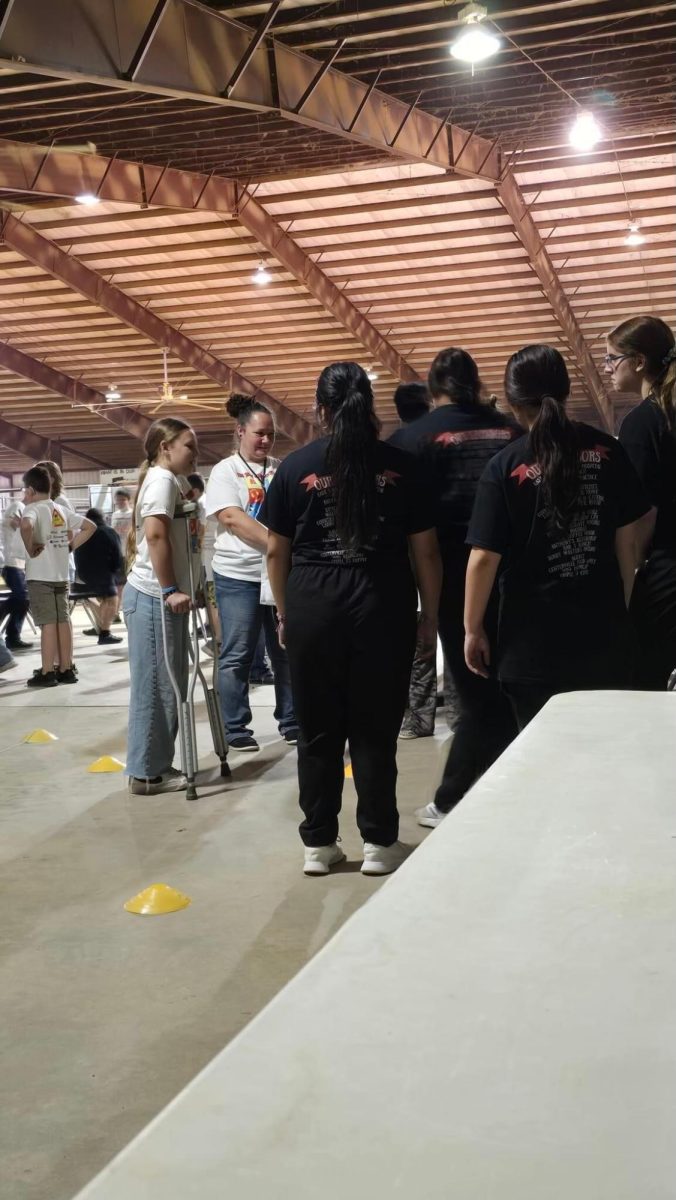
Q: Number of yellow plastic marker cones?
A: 4